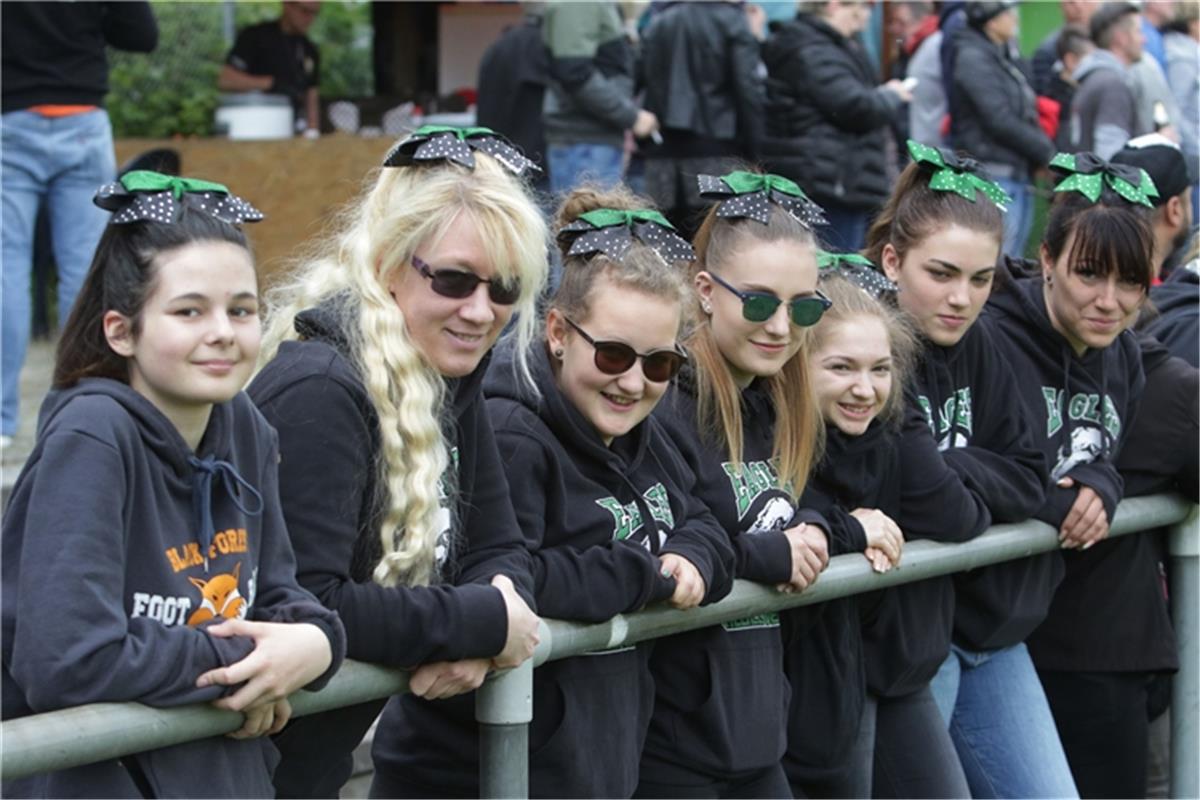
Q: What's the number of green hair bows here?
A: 7